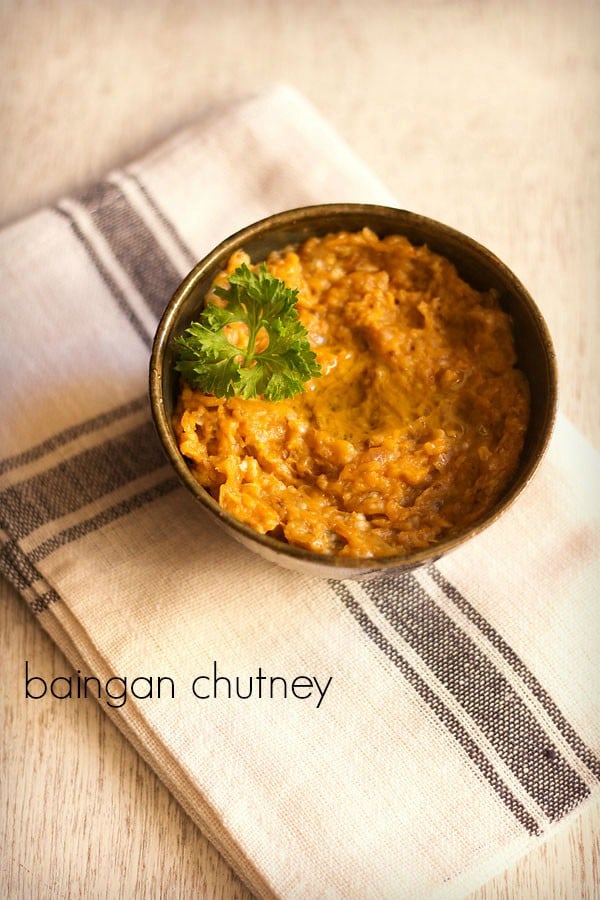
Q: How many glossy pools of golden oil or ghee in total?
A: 1